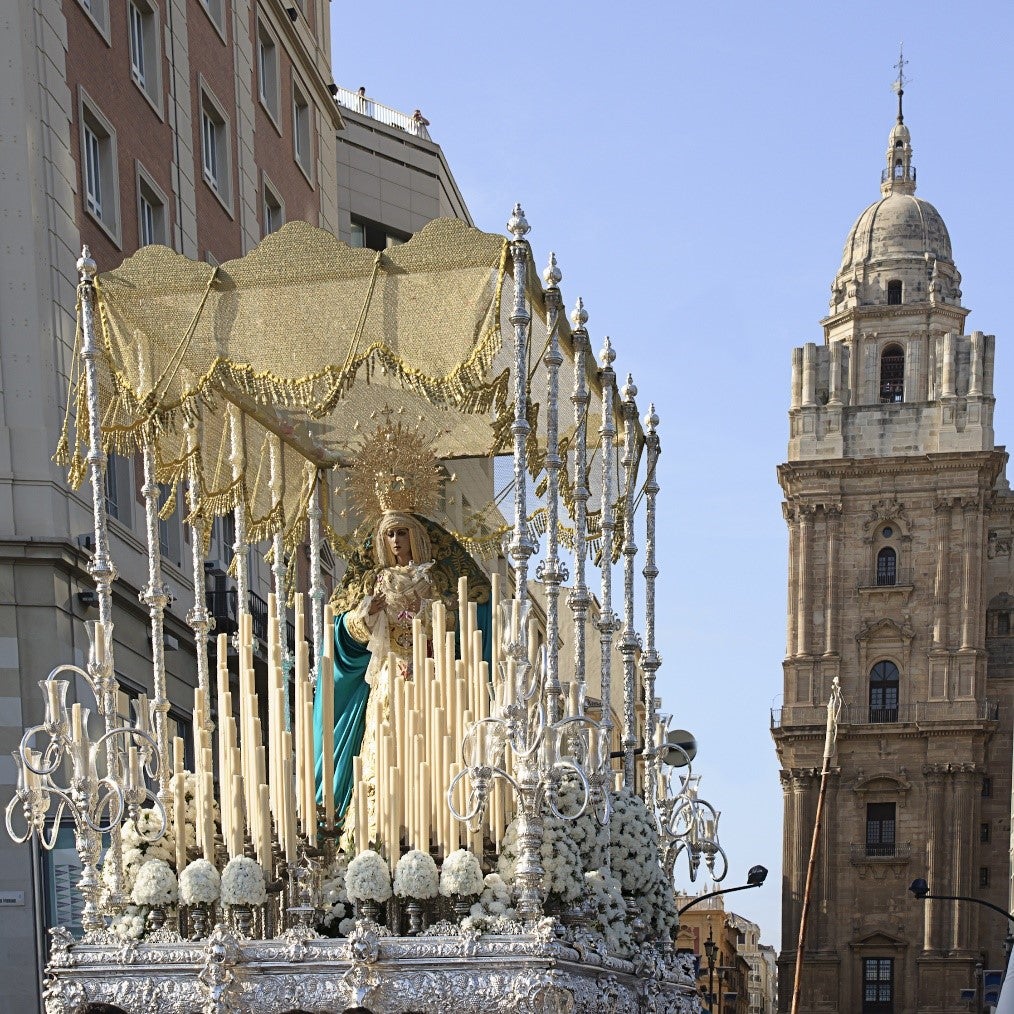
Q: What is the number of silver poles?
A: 12